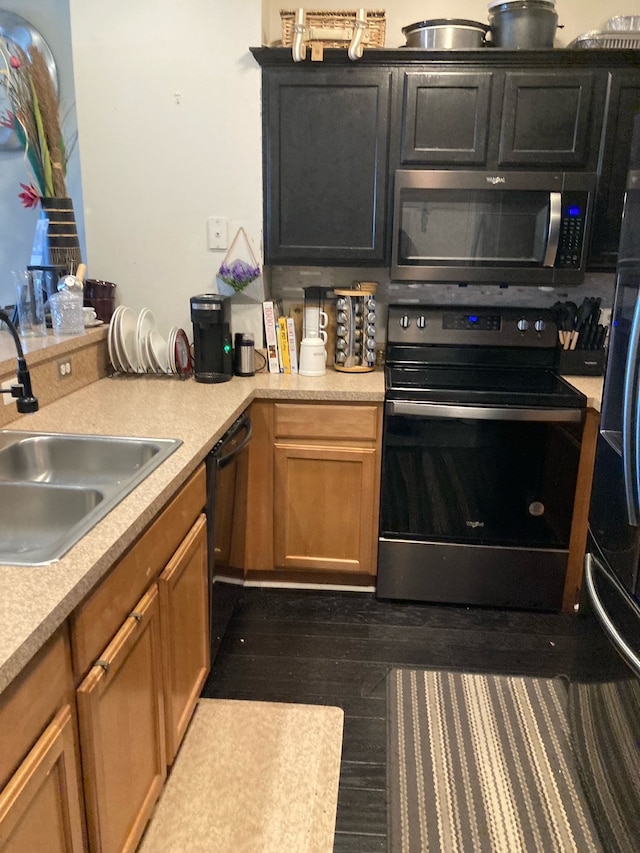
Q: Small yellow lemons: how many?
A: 0